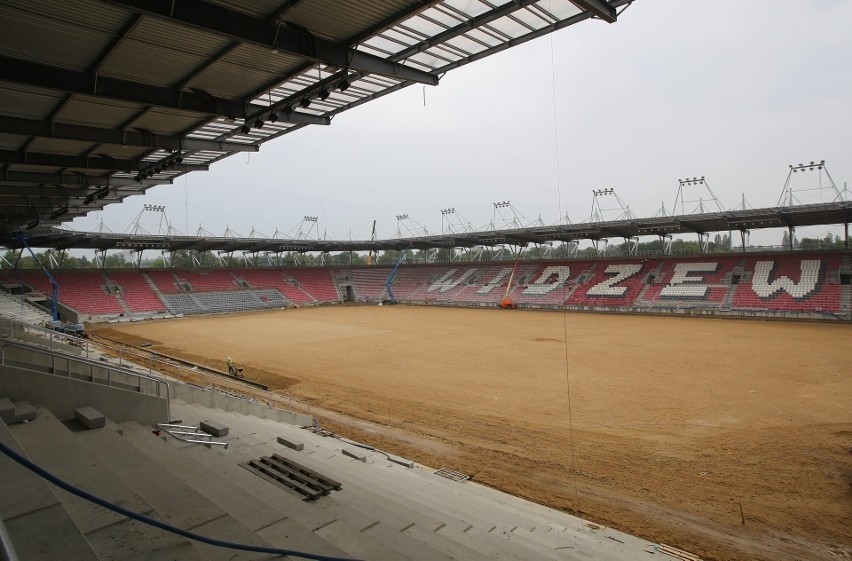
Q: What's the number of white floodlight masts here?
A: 8